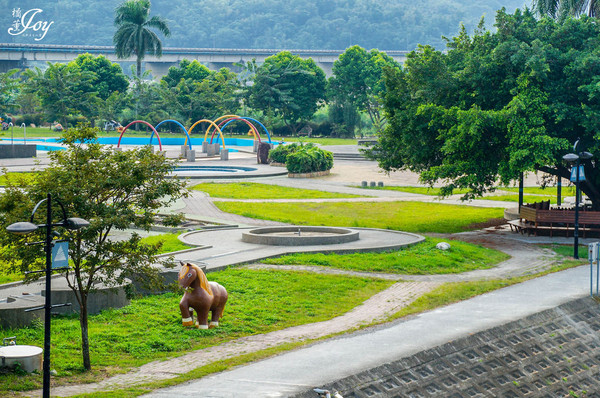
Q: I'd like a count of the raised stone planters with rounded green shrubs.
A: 2